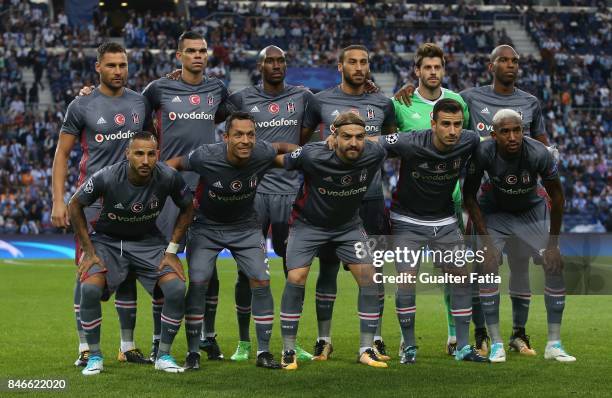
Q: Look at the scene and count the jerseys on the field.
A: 11